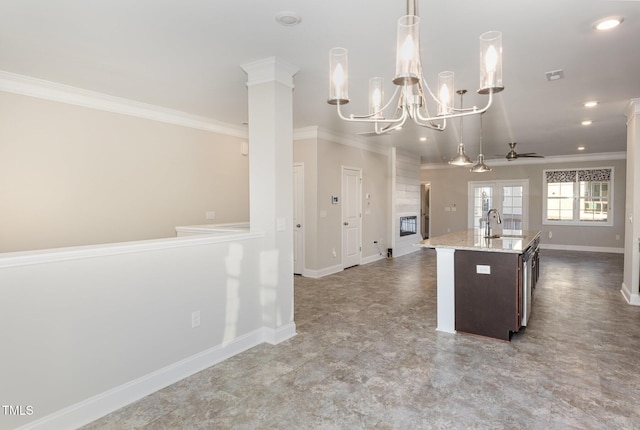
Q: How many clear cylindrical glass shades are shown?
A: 5